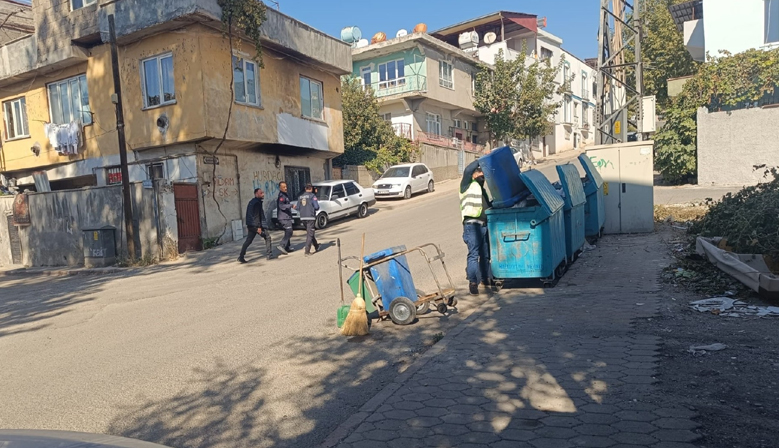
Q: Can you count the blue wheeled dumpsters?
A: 3